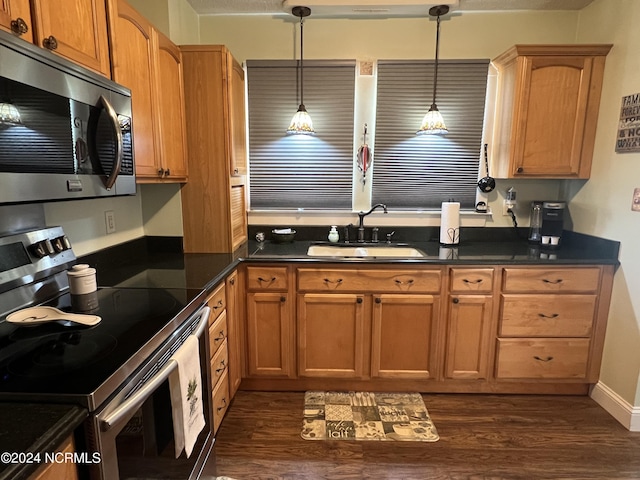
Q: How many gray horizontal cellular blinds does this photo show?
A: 2